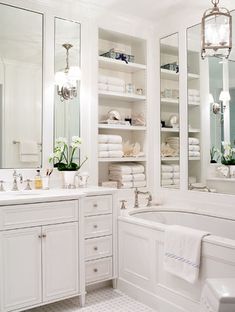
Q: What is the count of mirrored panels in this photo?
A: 4